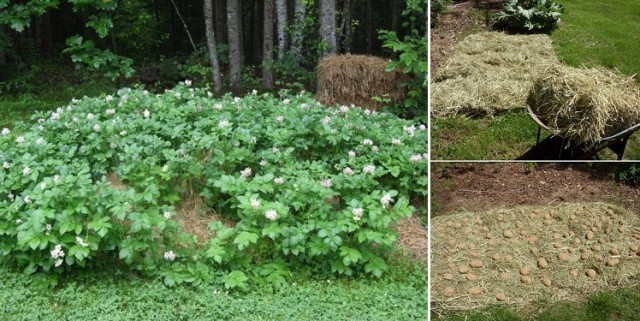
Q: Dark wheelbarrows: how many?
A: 1